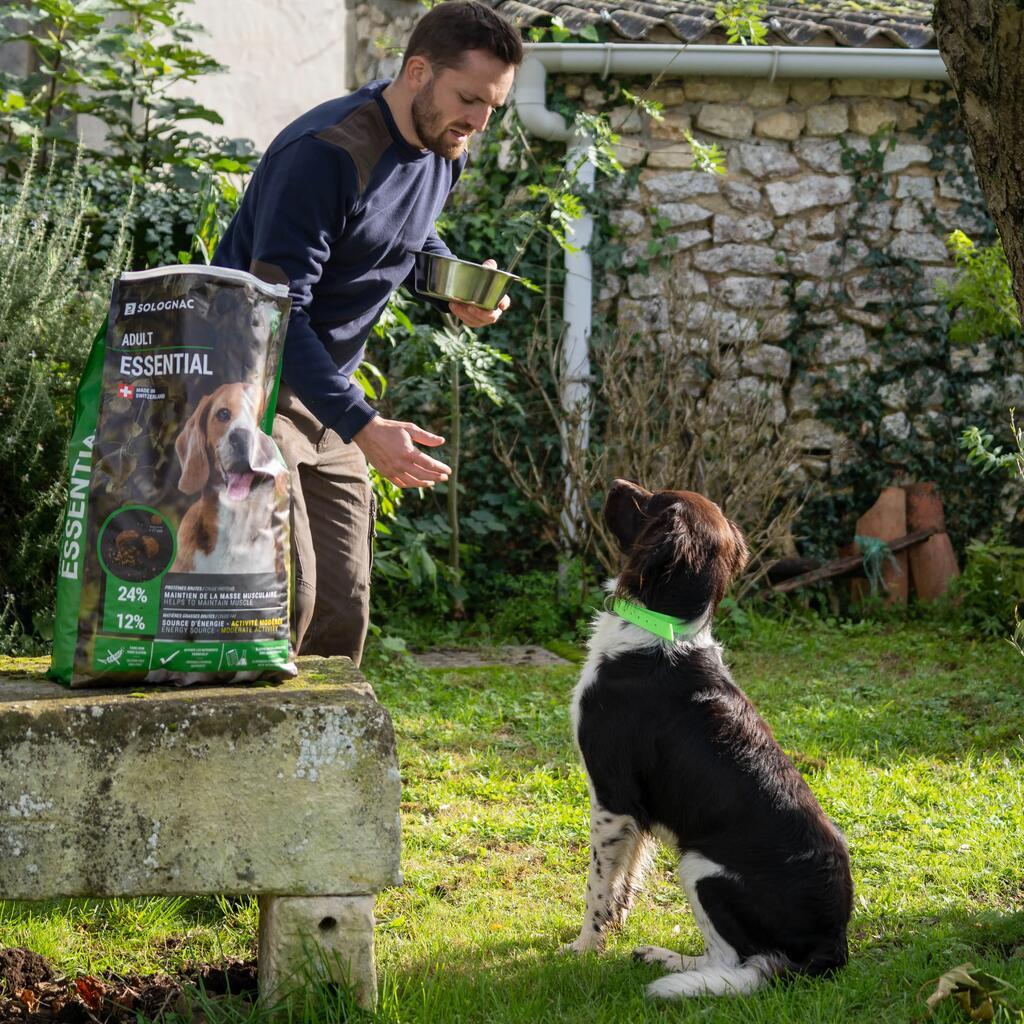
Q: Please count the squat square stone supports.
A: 1